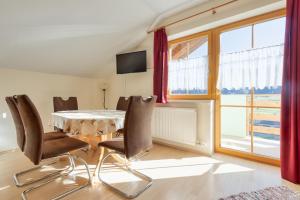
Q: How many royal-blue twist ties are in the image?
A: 0